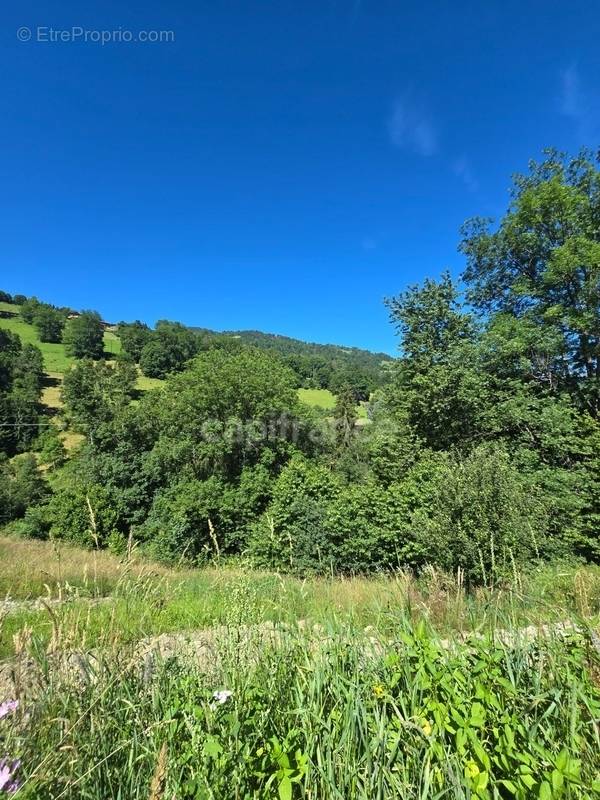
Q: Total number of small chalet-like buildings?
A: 2